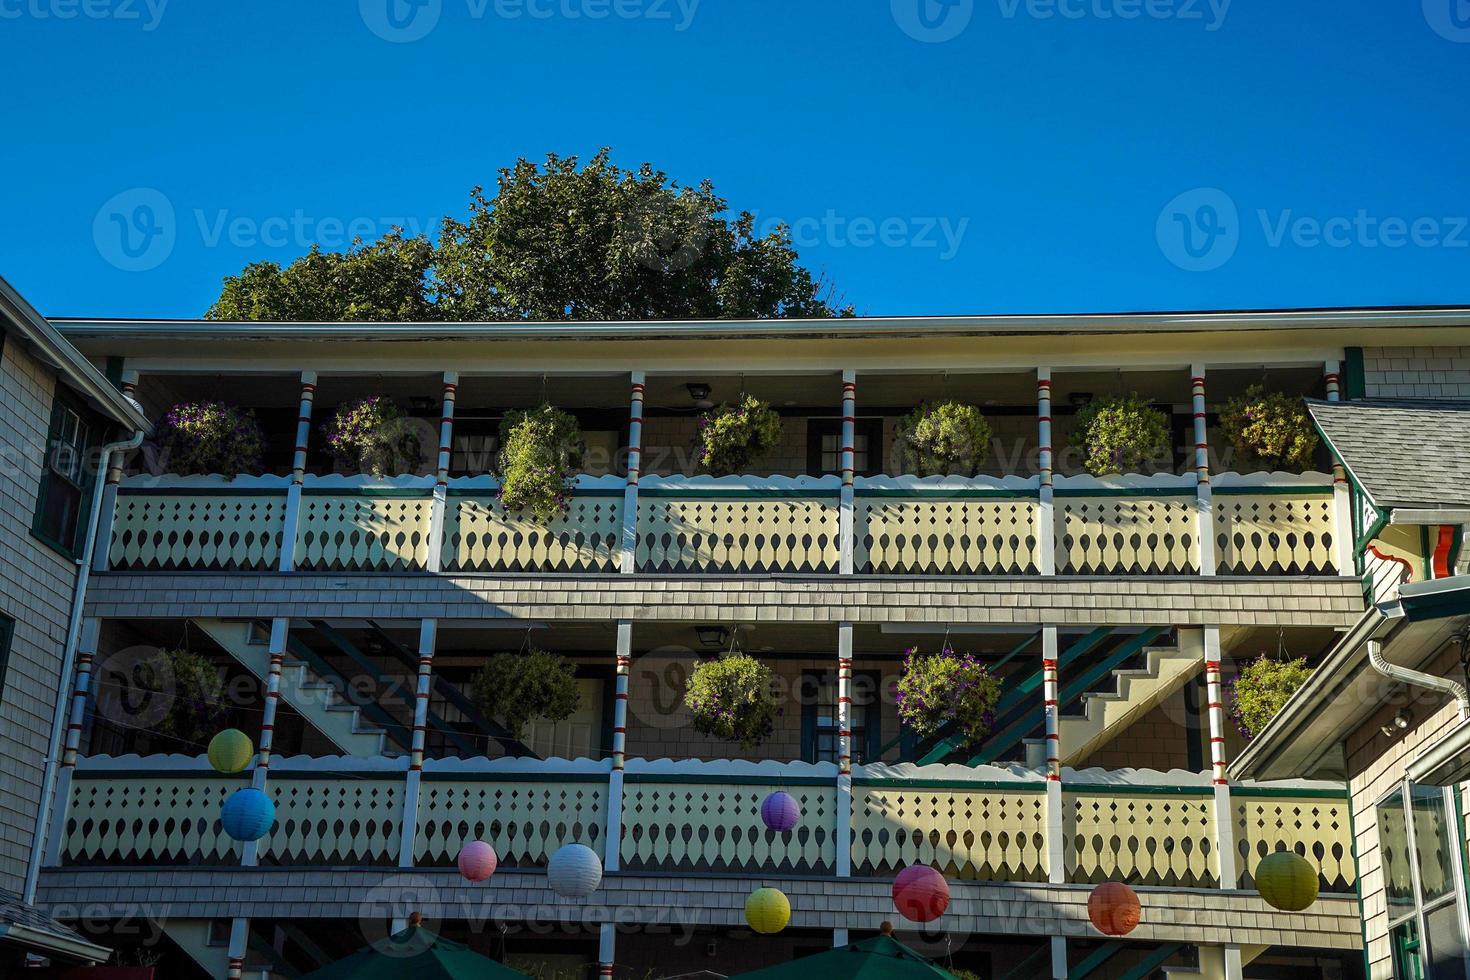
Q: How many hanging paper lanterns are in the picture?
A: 9